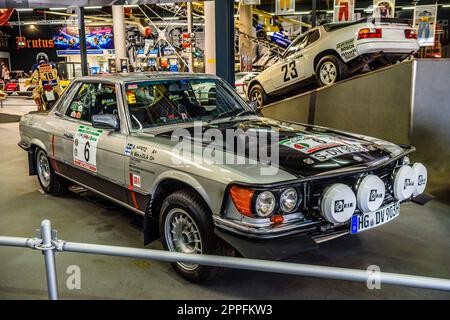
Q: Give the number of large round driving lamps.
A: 4